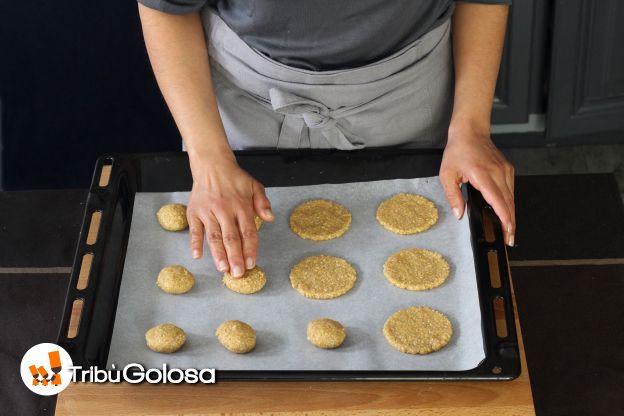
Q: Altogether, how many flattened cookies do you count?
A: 5